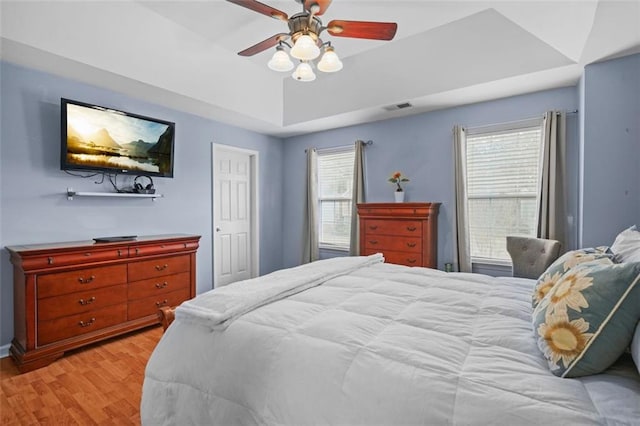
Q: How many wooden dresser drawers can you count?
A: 12